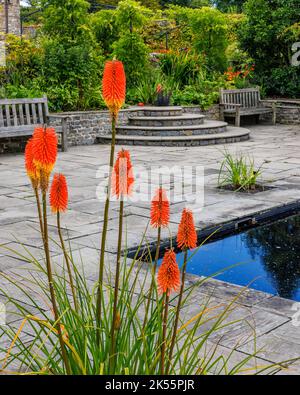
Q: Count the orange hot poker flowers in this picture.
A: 8